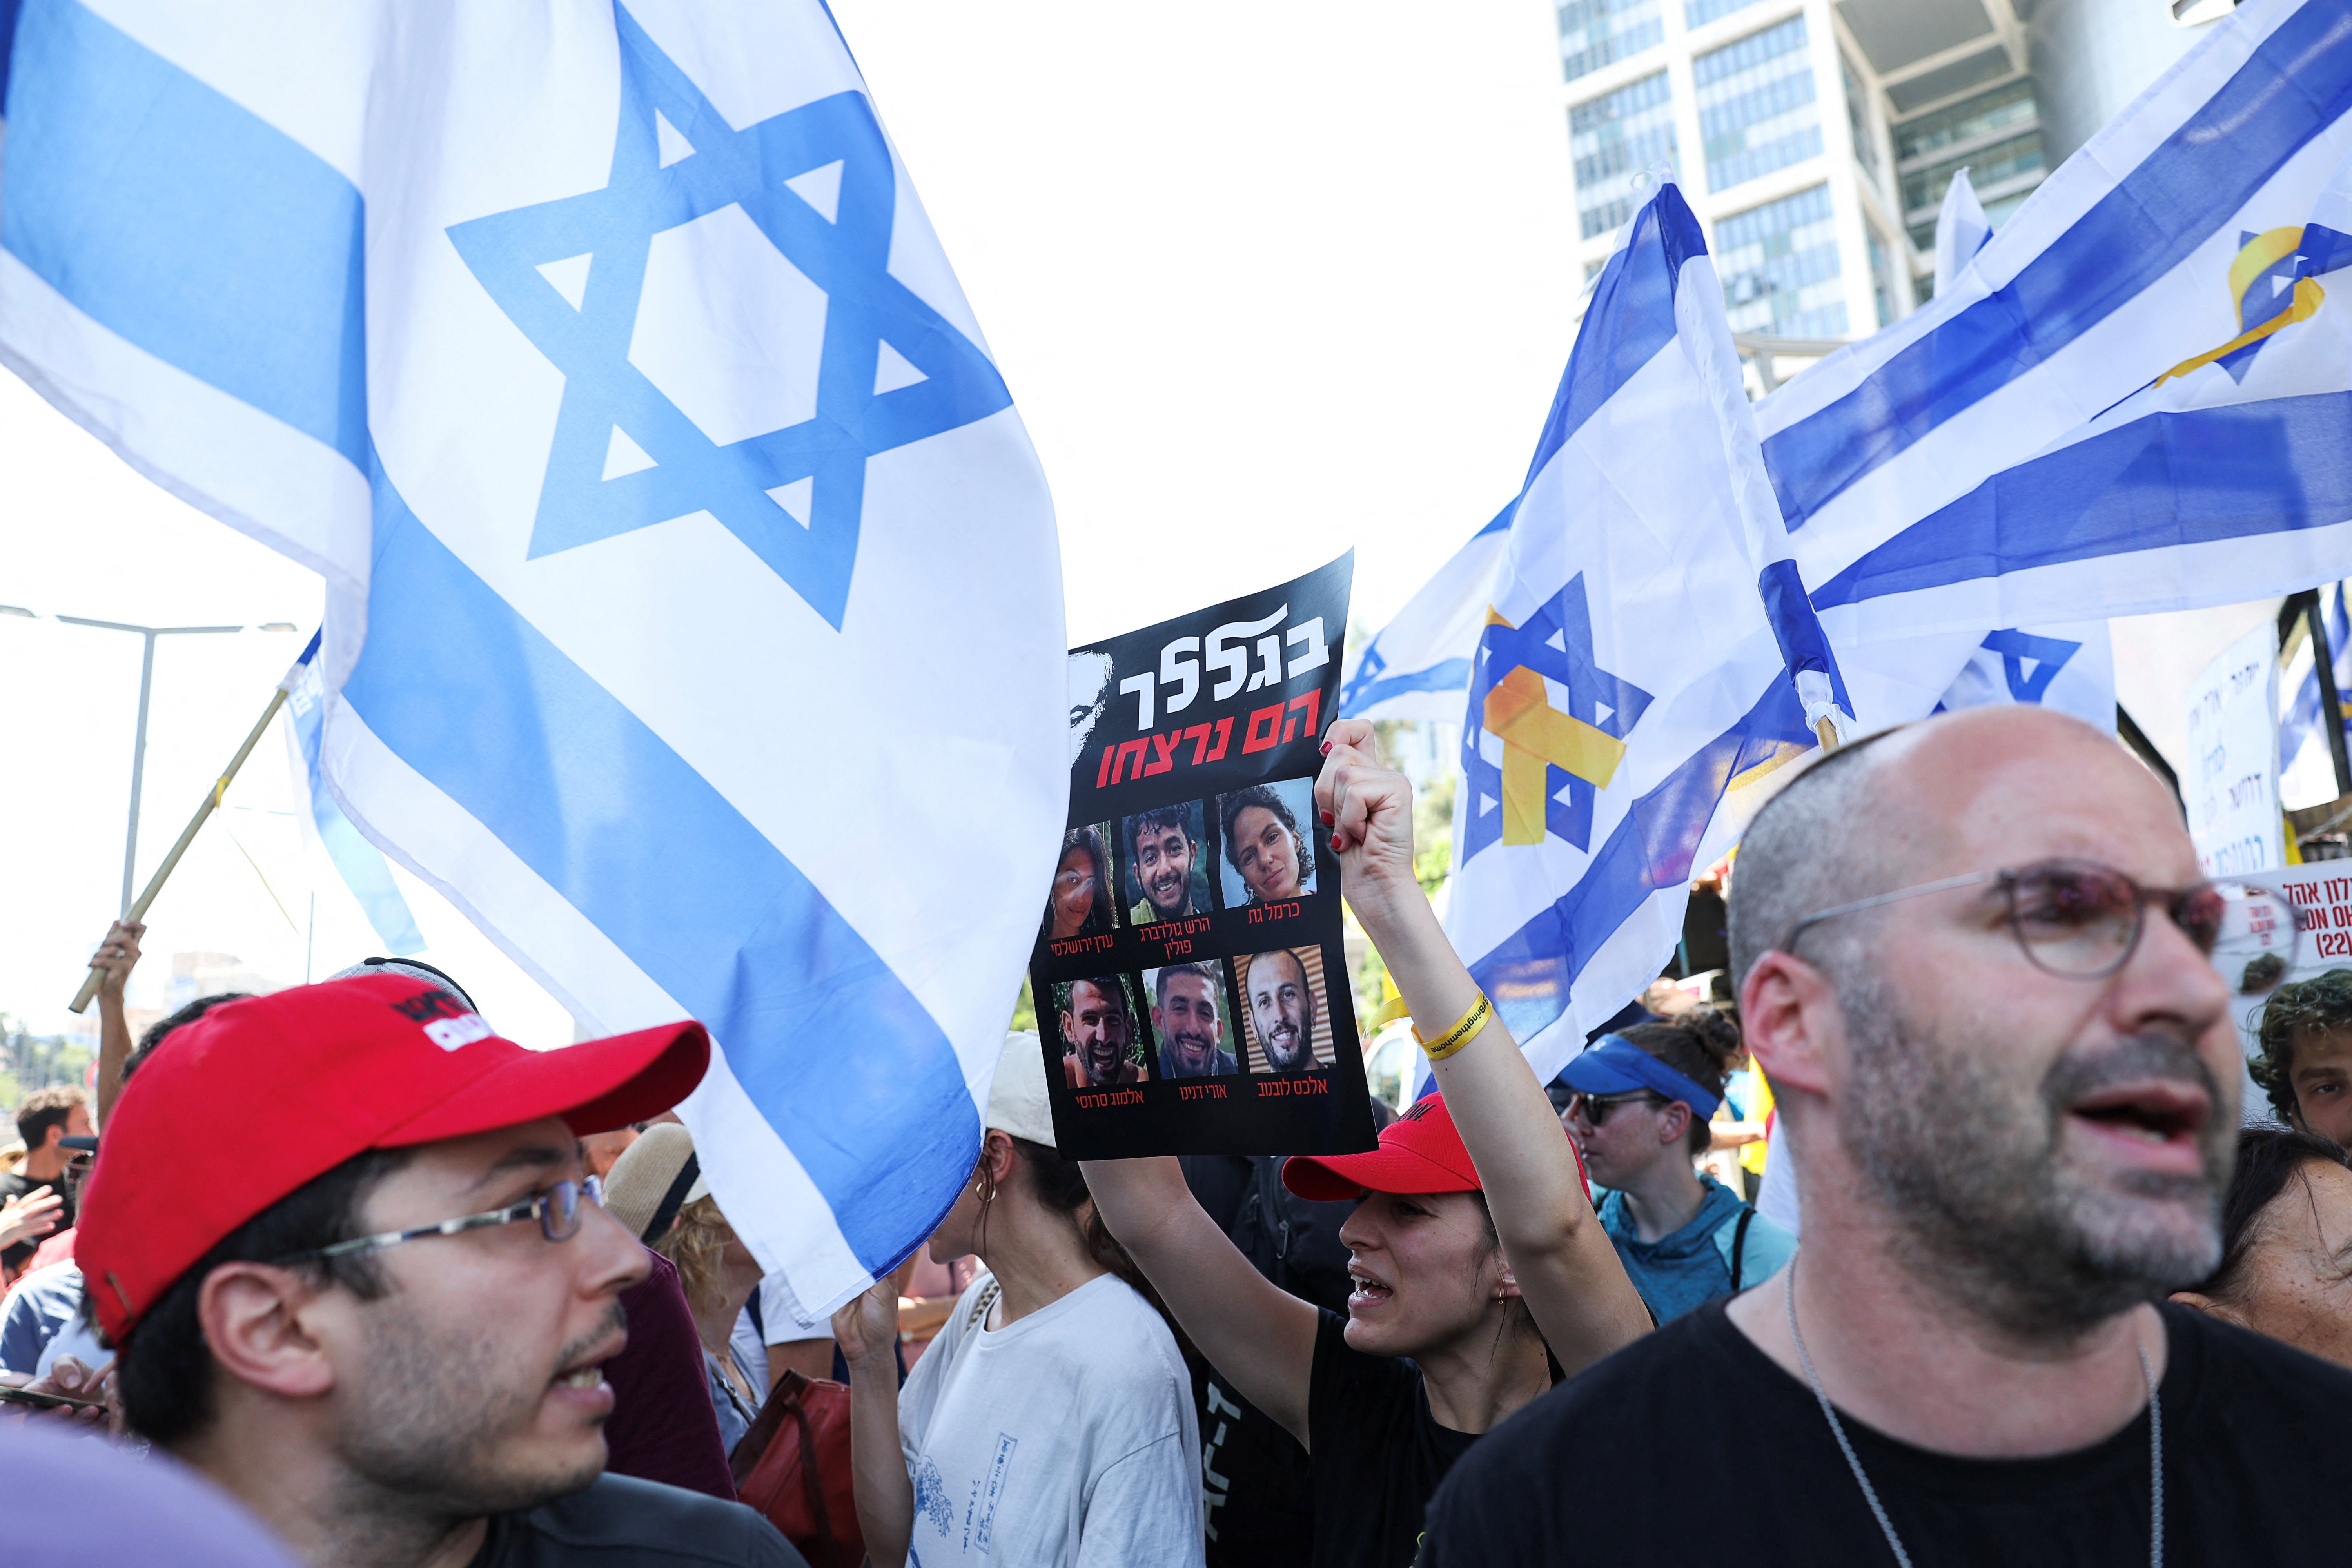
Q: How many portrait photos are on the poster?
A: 6